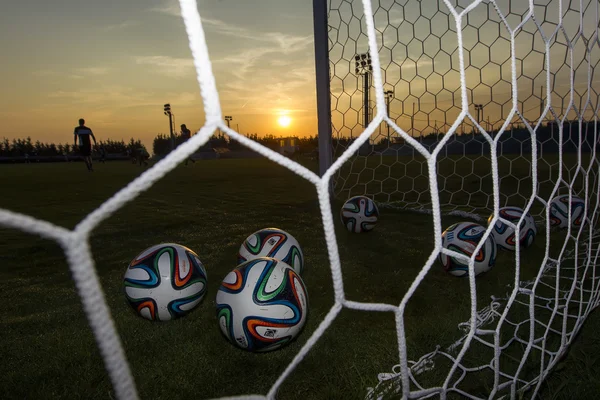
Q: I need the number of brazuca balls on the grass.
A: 7